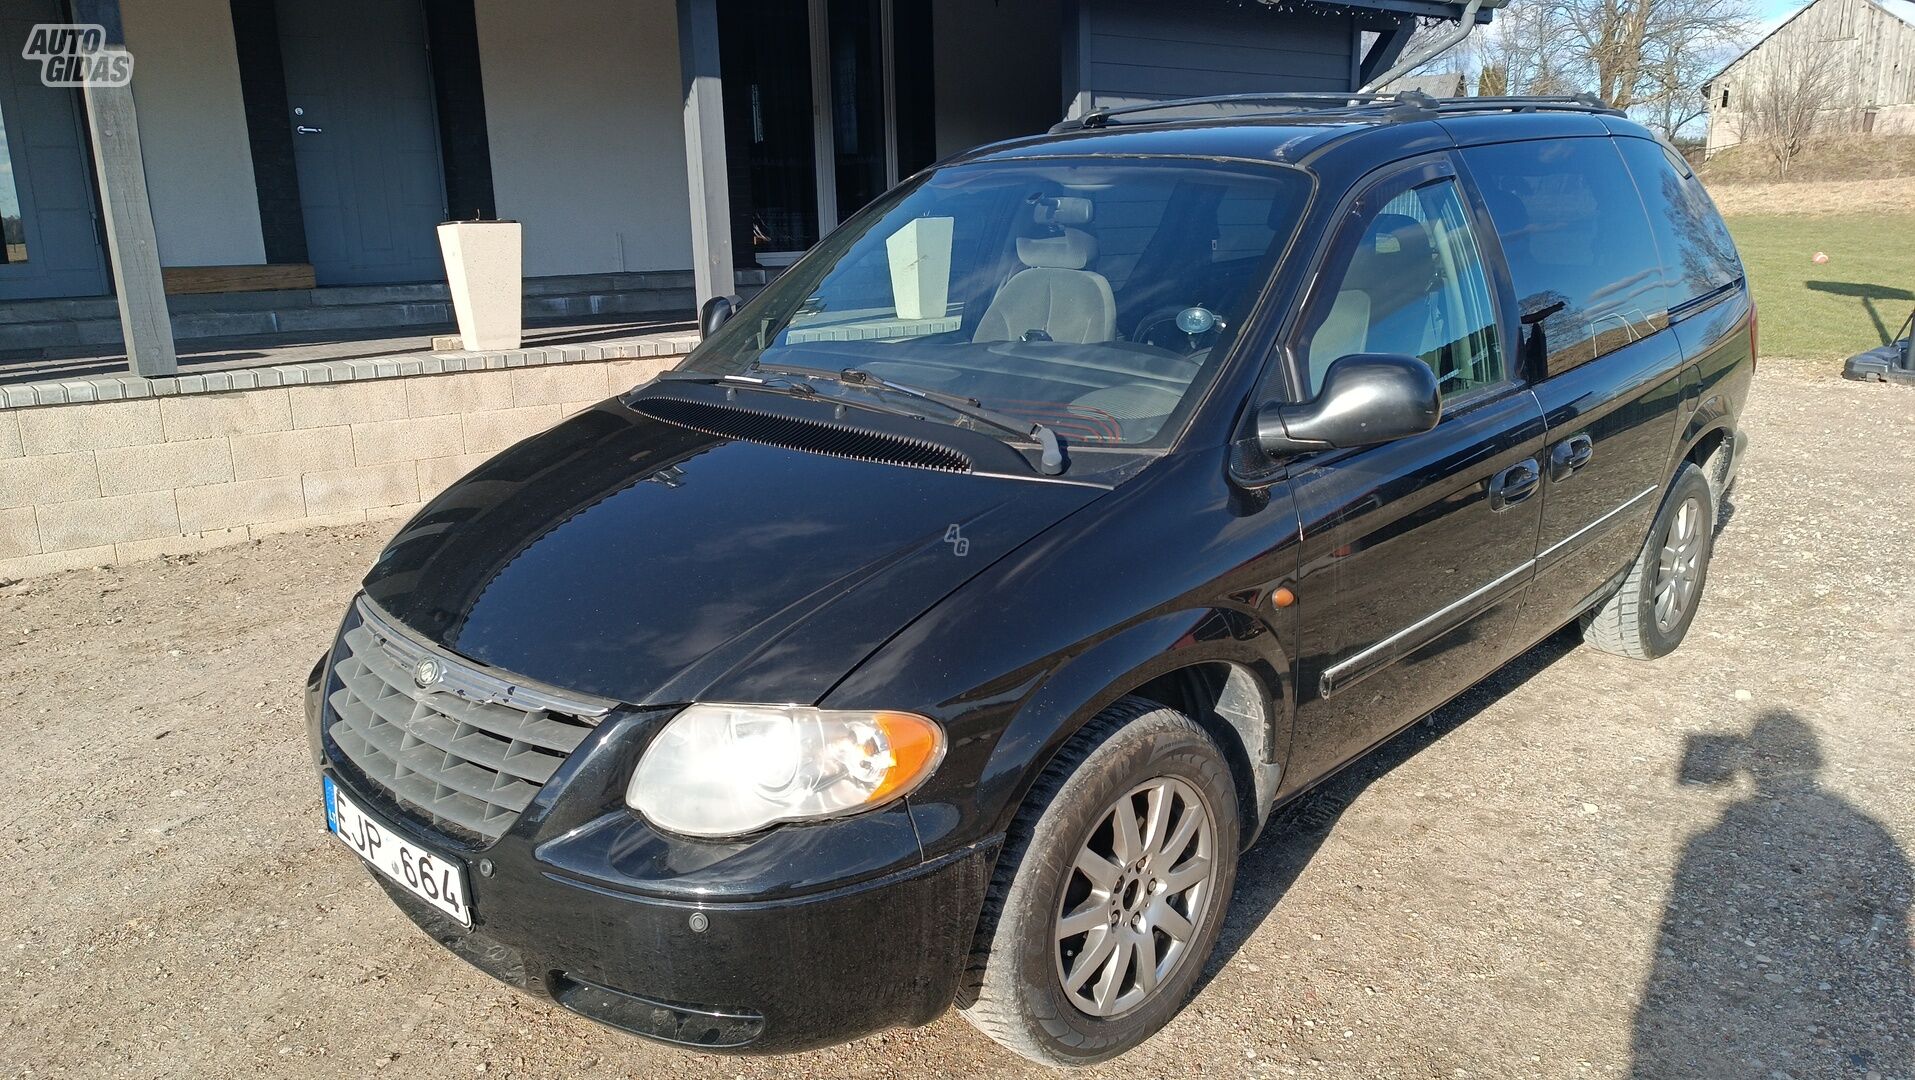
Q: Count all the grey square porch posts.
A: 2